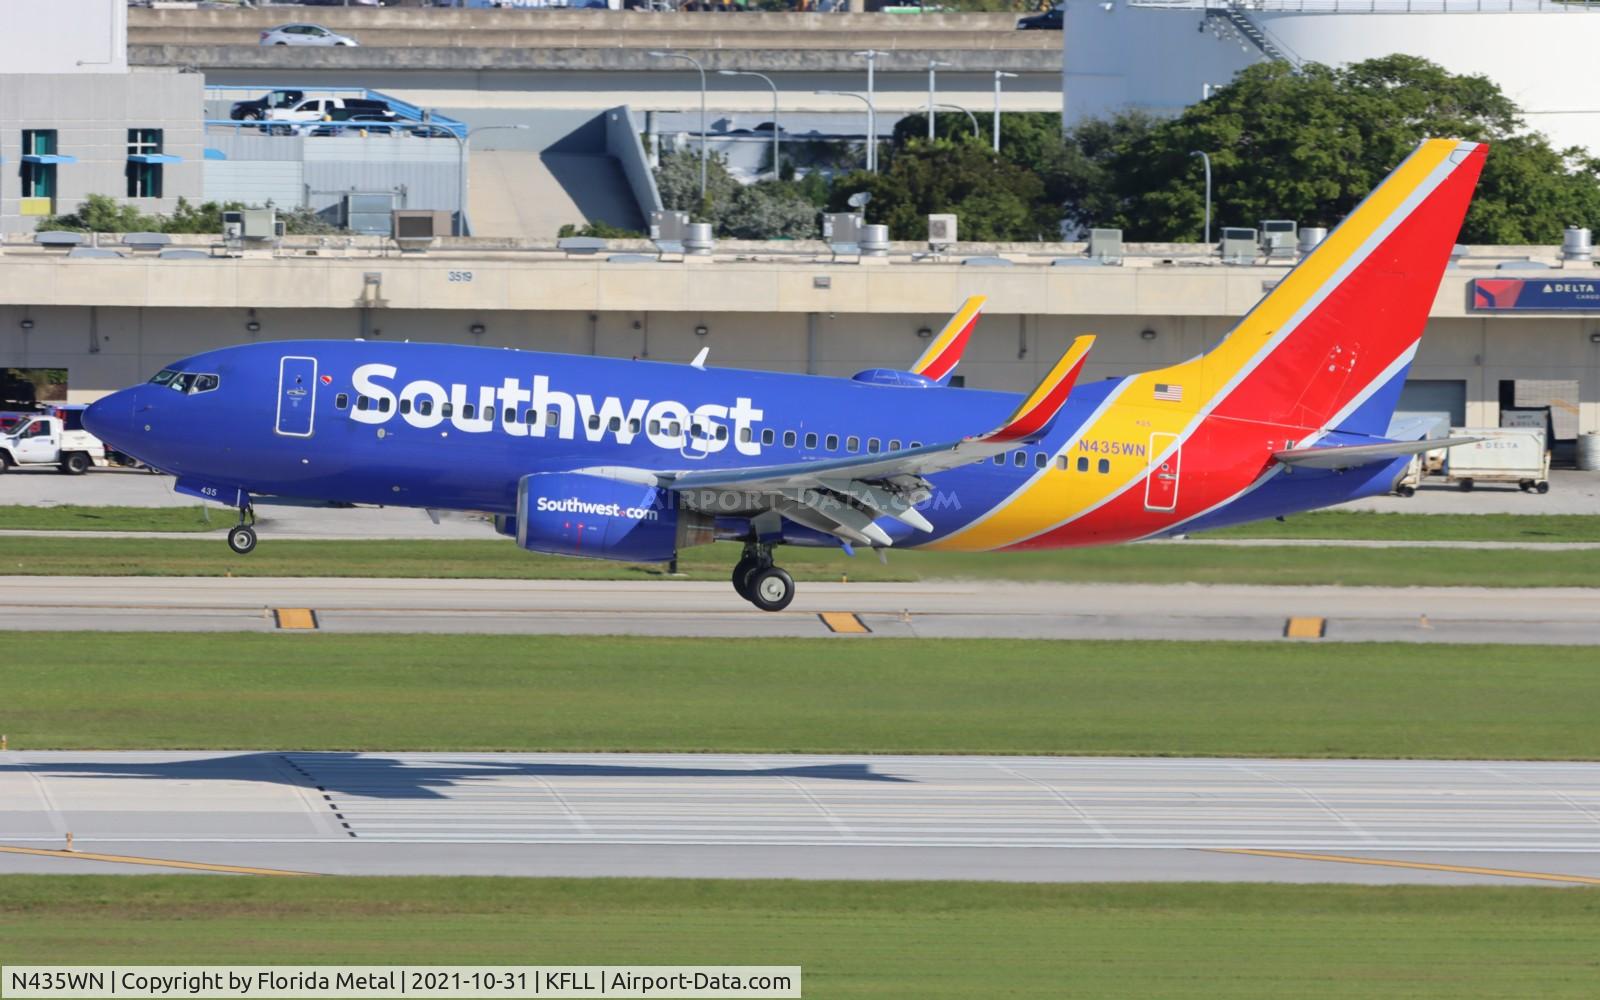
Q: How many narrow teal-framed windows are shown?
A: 2